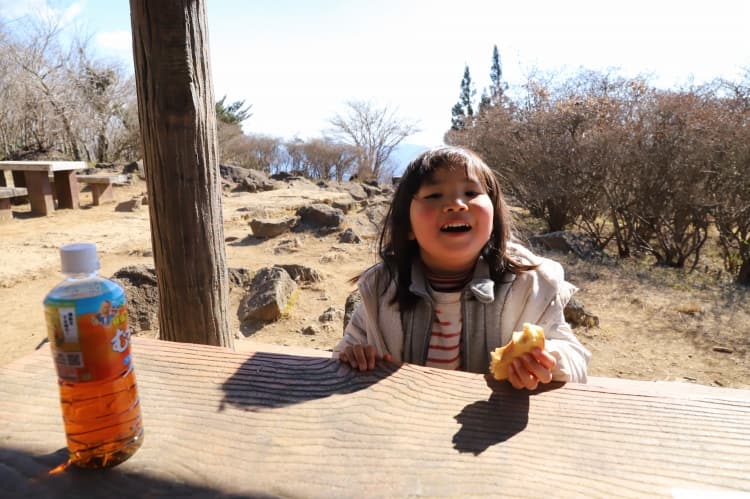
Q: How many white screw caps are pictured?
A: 1